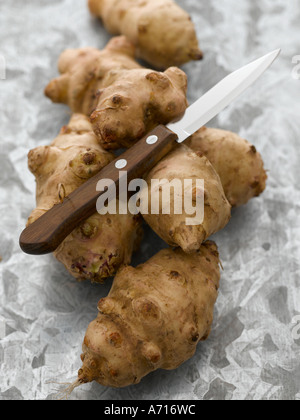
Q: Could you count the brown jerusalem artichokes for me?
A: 7